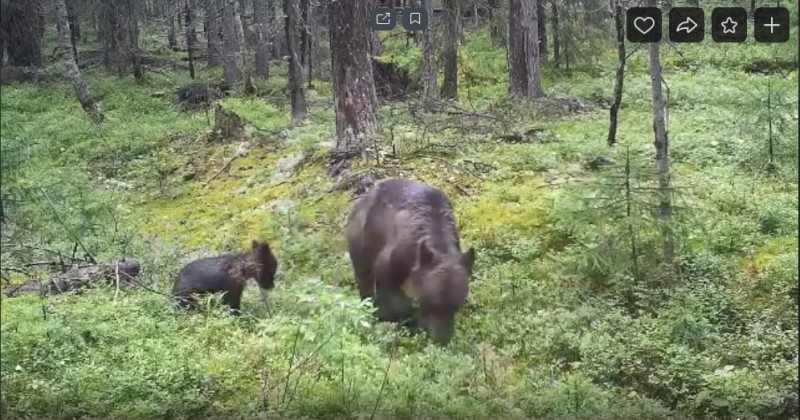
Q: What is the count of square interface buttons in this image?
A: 6